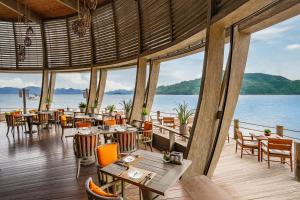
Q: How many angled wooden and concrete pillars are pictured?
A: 8